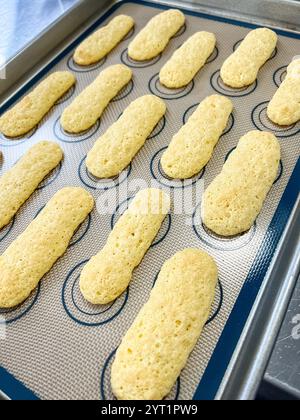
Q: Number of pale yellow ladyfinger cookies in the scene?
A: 14